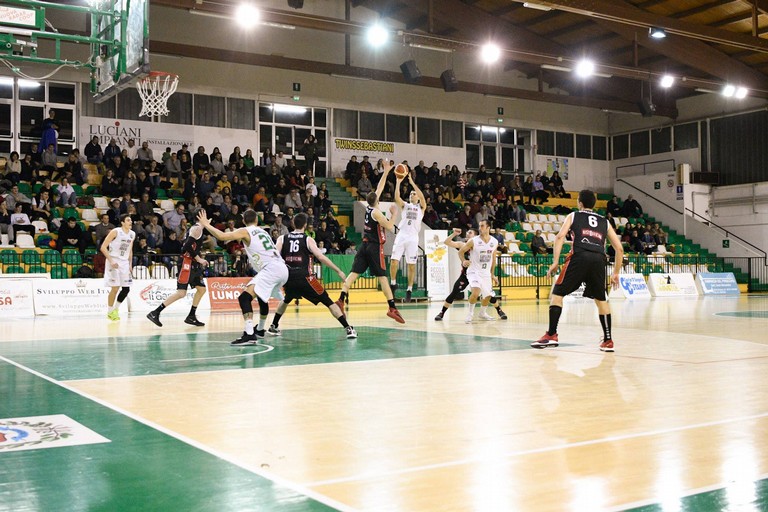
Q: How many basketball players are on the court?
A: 9